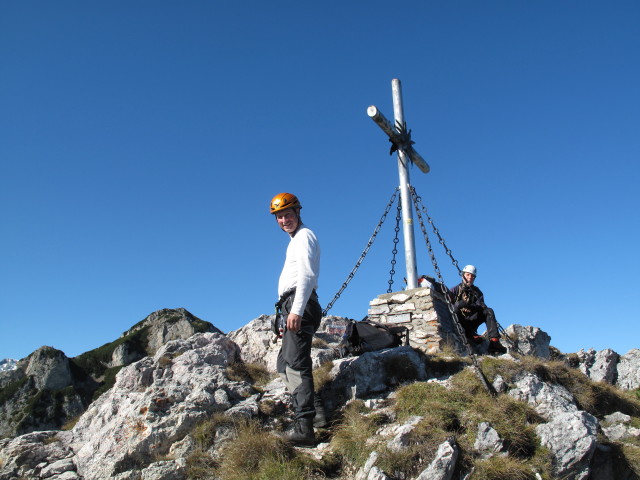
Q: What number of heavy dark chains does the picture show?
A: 4